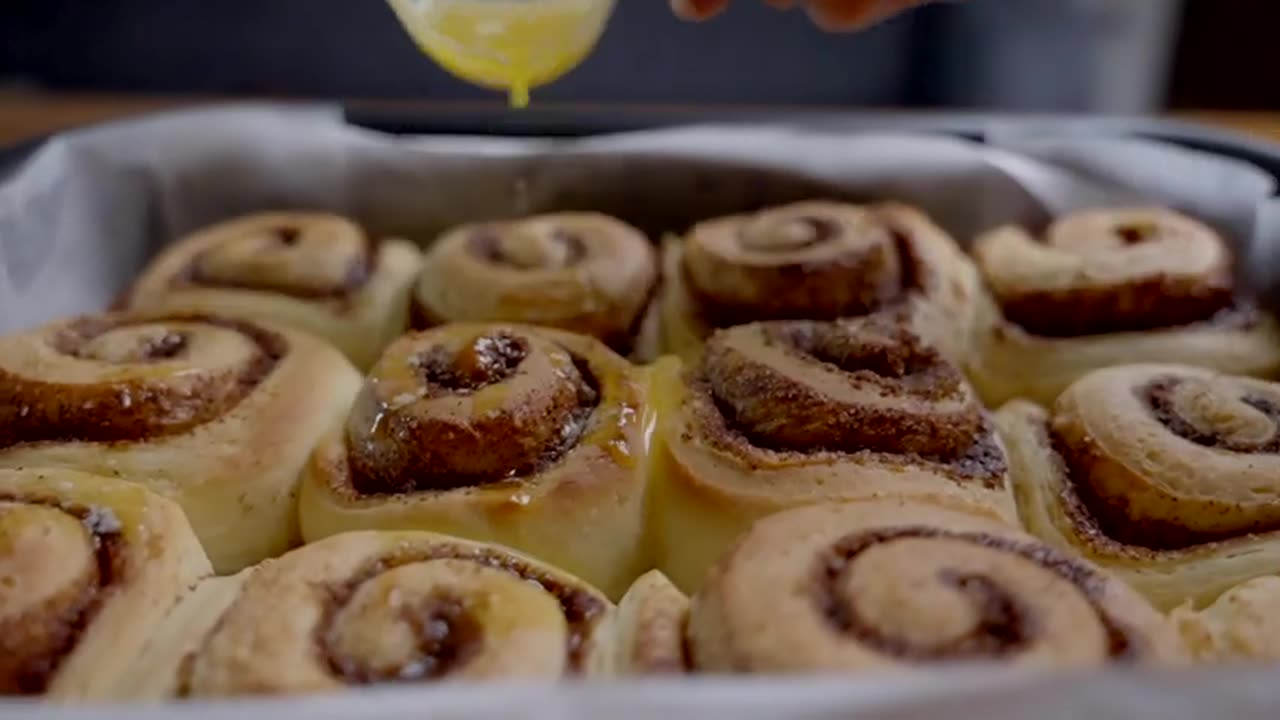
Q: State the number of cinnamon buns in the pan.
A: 12